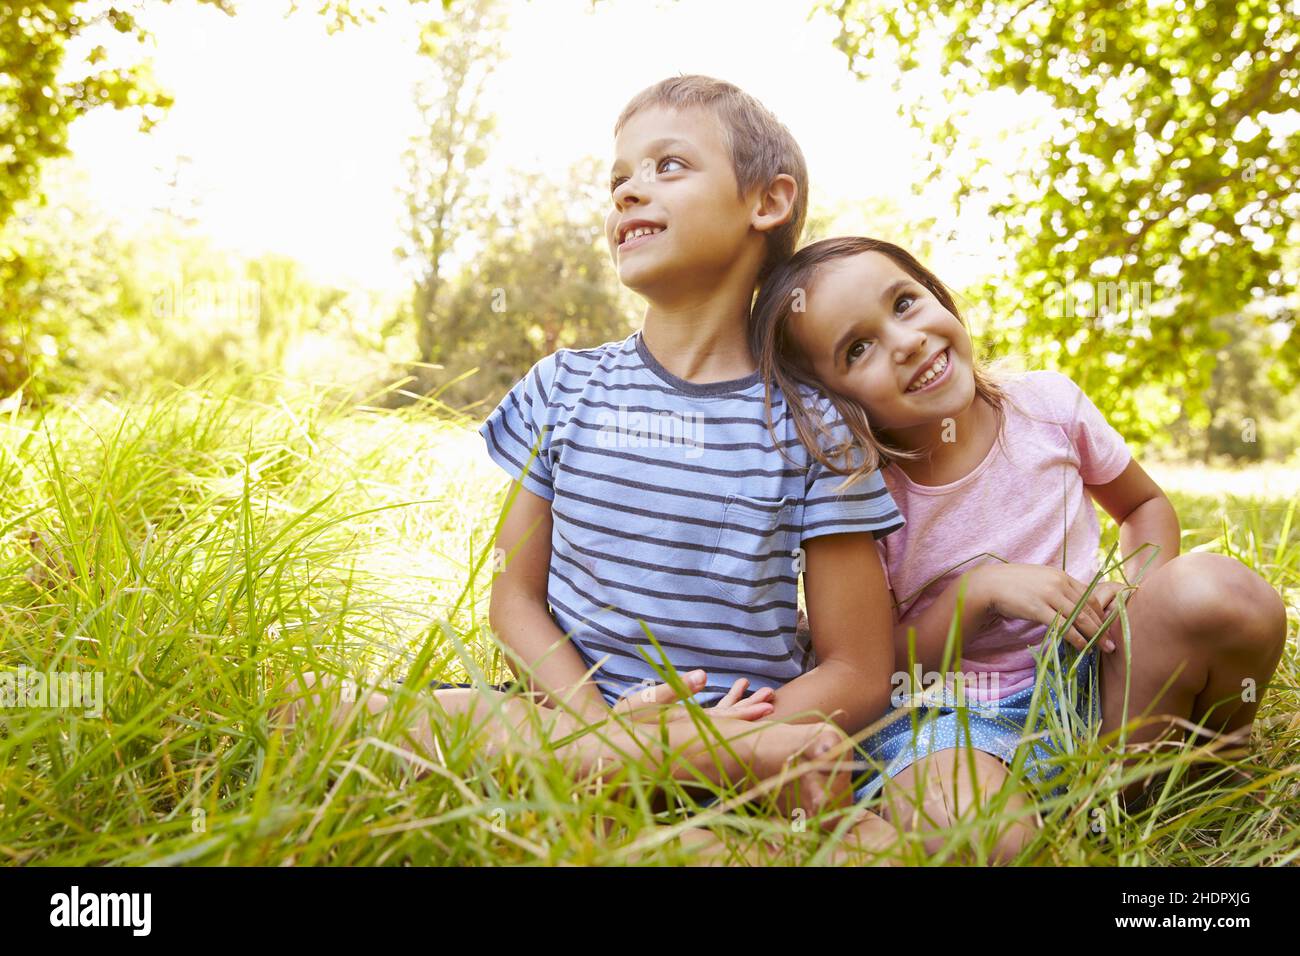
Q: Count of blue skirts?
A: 1